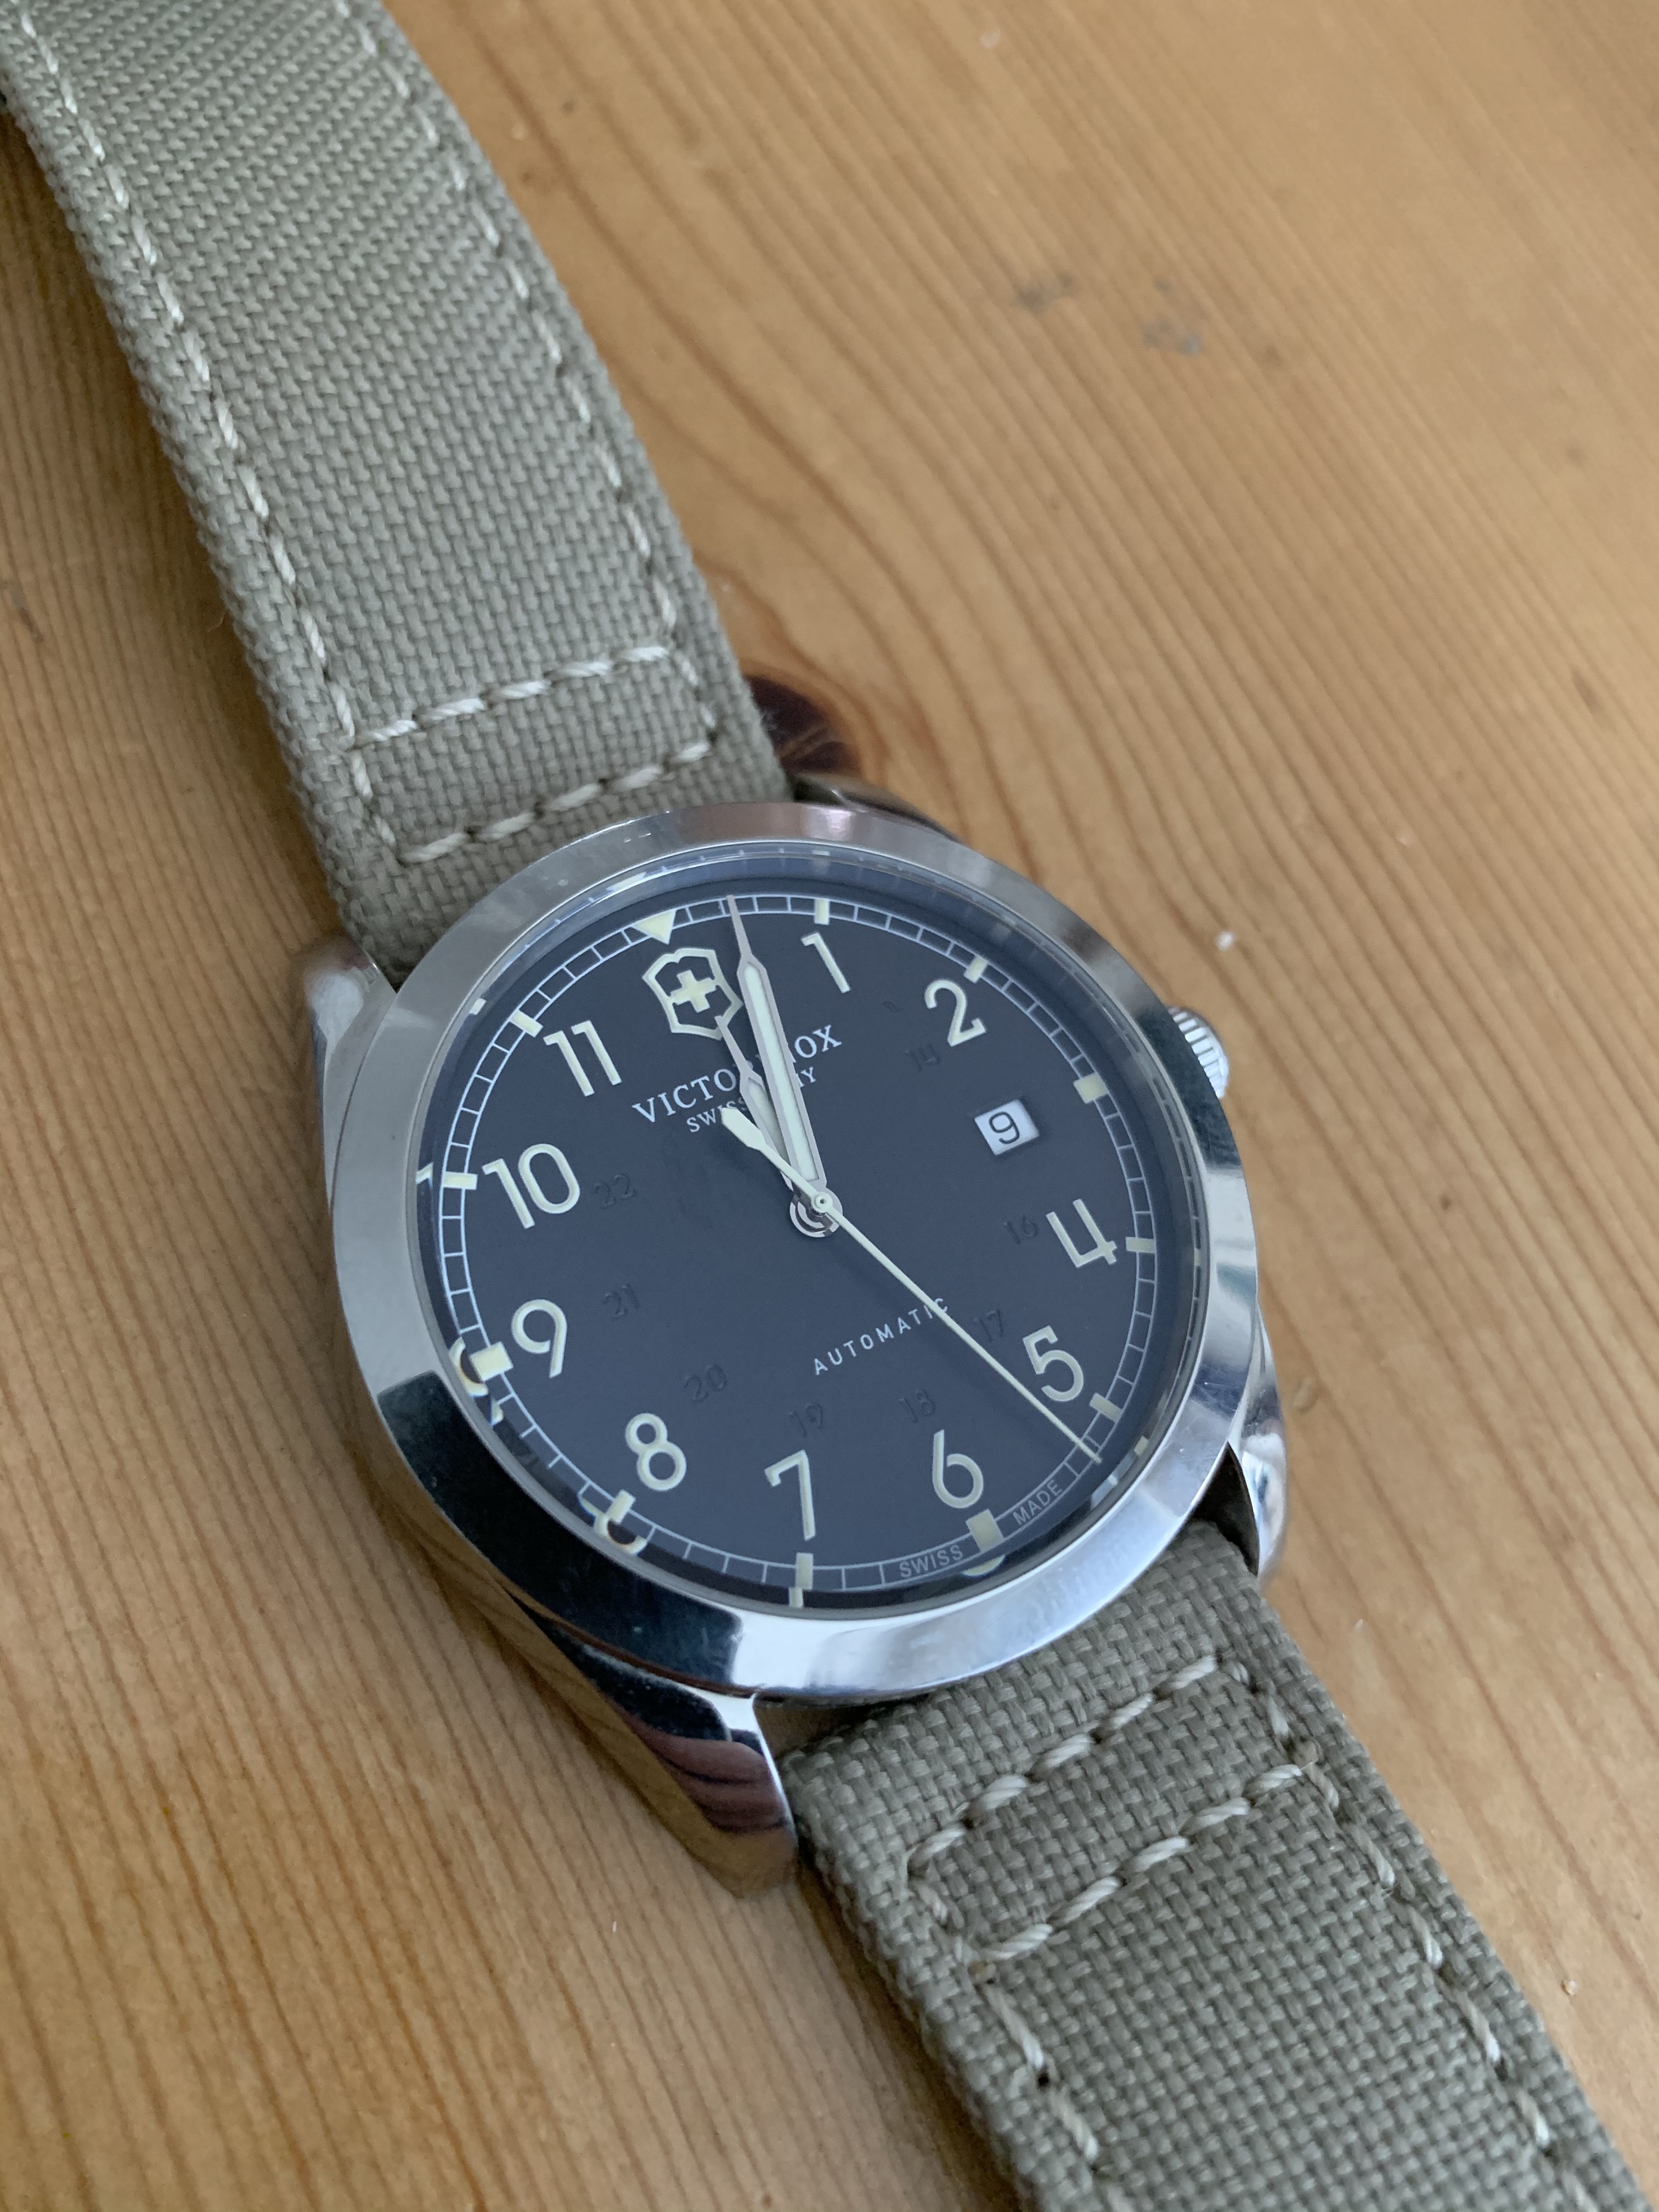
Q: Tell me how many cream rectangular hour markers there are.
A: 11